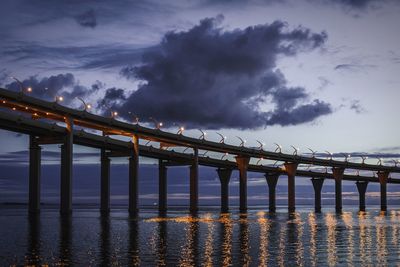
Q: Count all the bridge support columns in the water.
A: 14